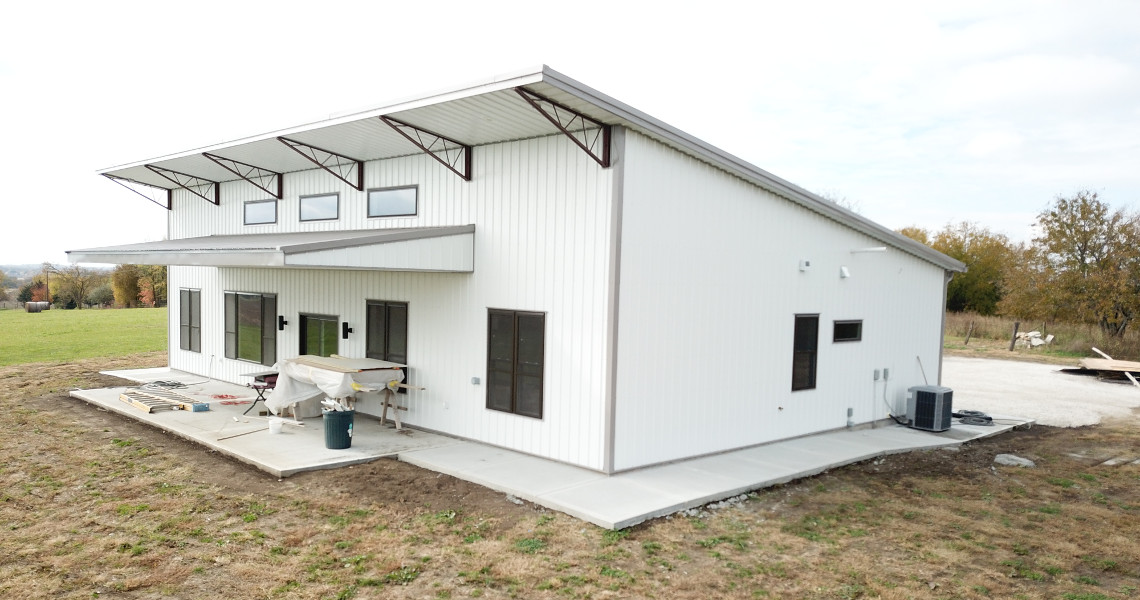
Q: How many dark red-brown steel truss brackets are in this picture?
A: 6